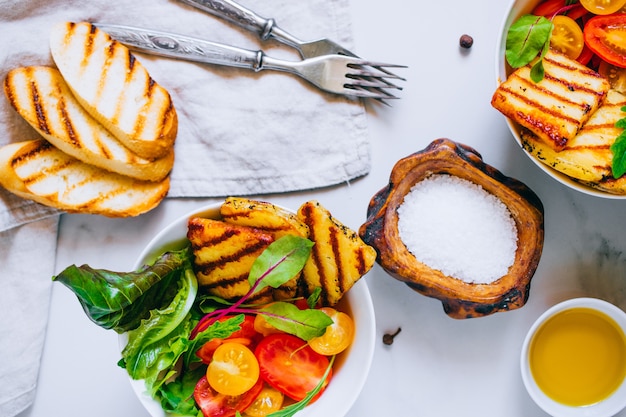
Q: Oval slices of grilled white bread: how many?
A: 3